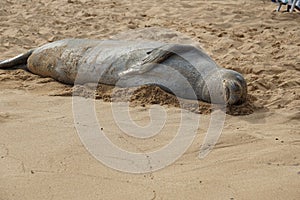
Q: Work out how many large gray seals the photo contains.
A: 1